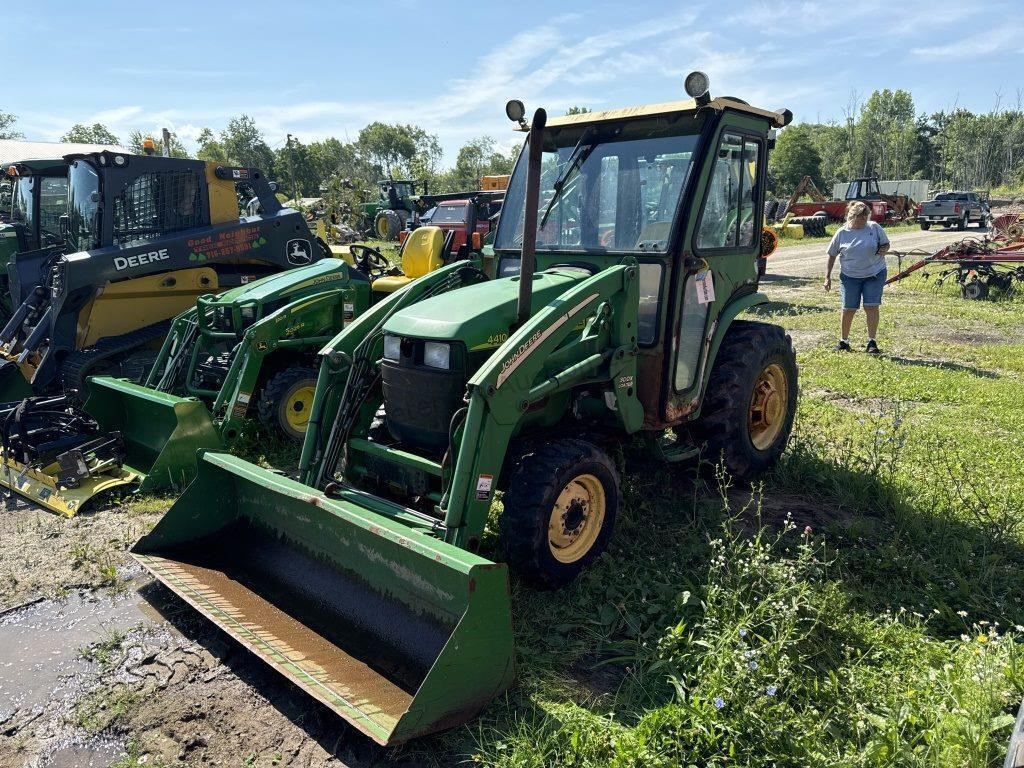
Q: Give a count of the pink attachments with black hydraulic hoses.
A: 0